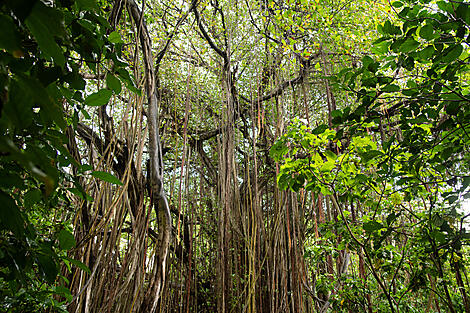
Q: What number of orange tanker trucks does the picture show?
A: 0